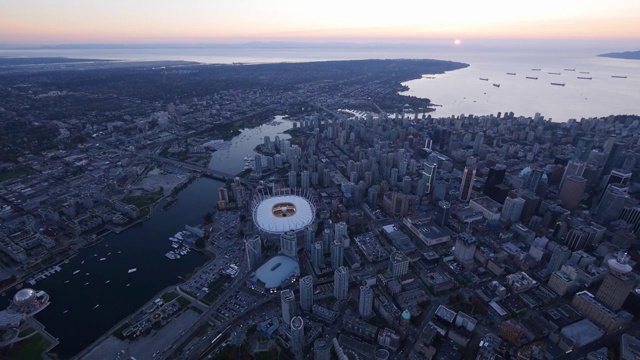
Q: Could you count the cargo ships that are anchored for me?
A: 11